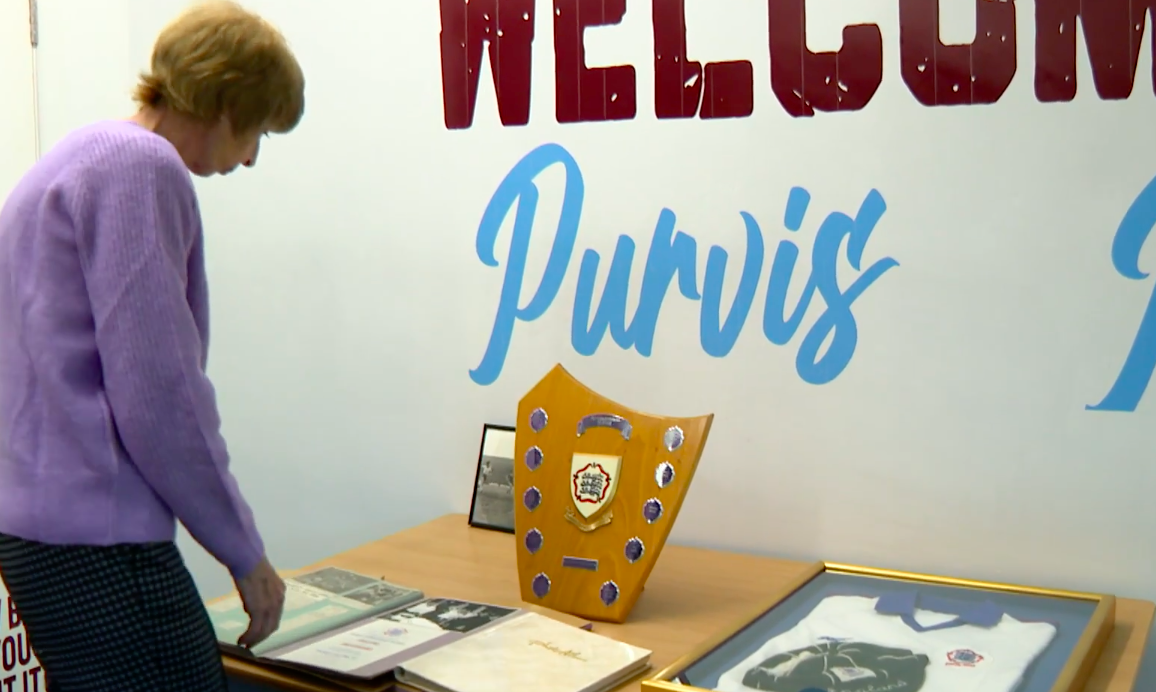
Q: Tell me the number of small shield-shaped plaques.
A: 10